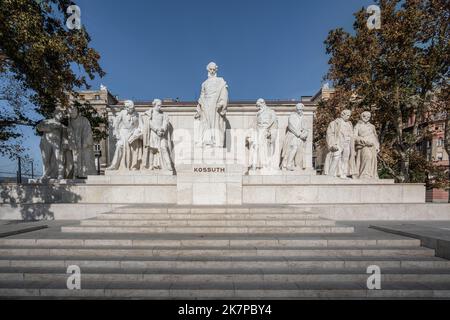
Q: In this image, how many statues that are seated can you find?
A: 0